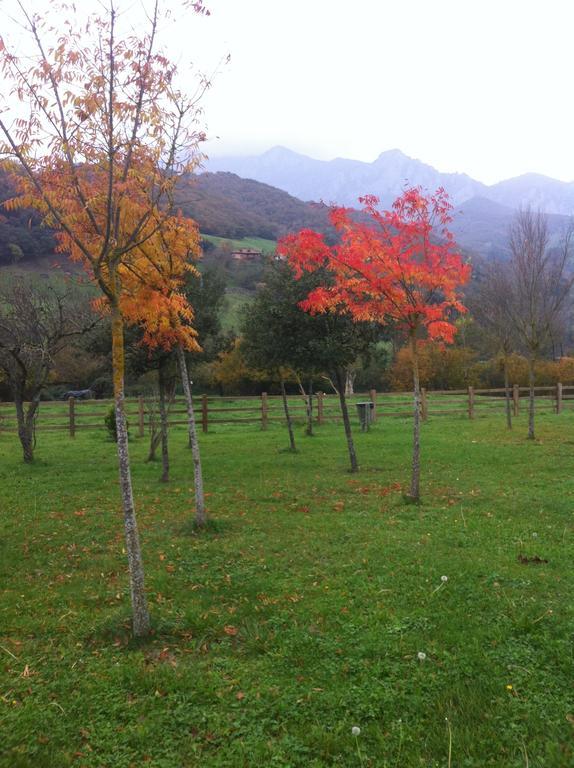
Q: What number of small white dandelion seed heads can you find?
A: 3